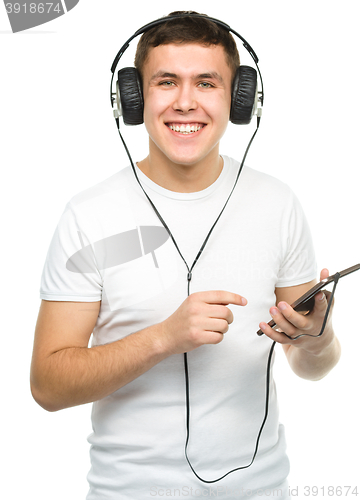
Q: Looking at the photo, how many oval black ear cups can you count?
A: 2